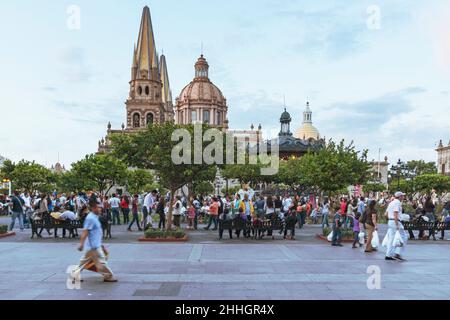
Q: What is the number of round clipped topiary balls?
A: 0